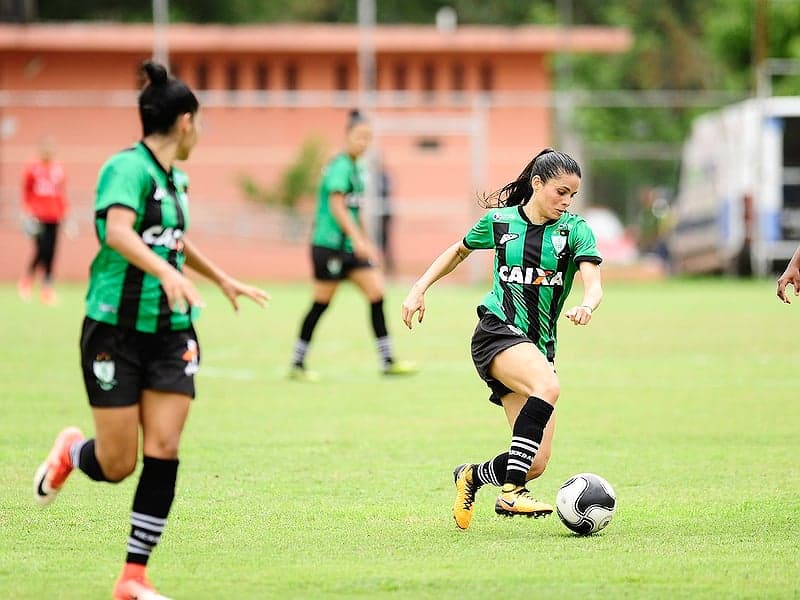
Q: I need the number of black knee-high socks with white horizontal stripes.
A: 6